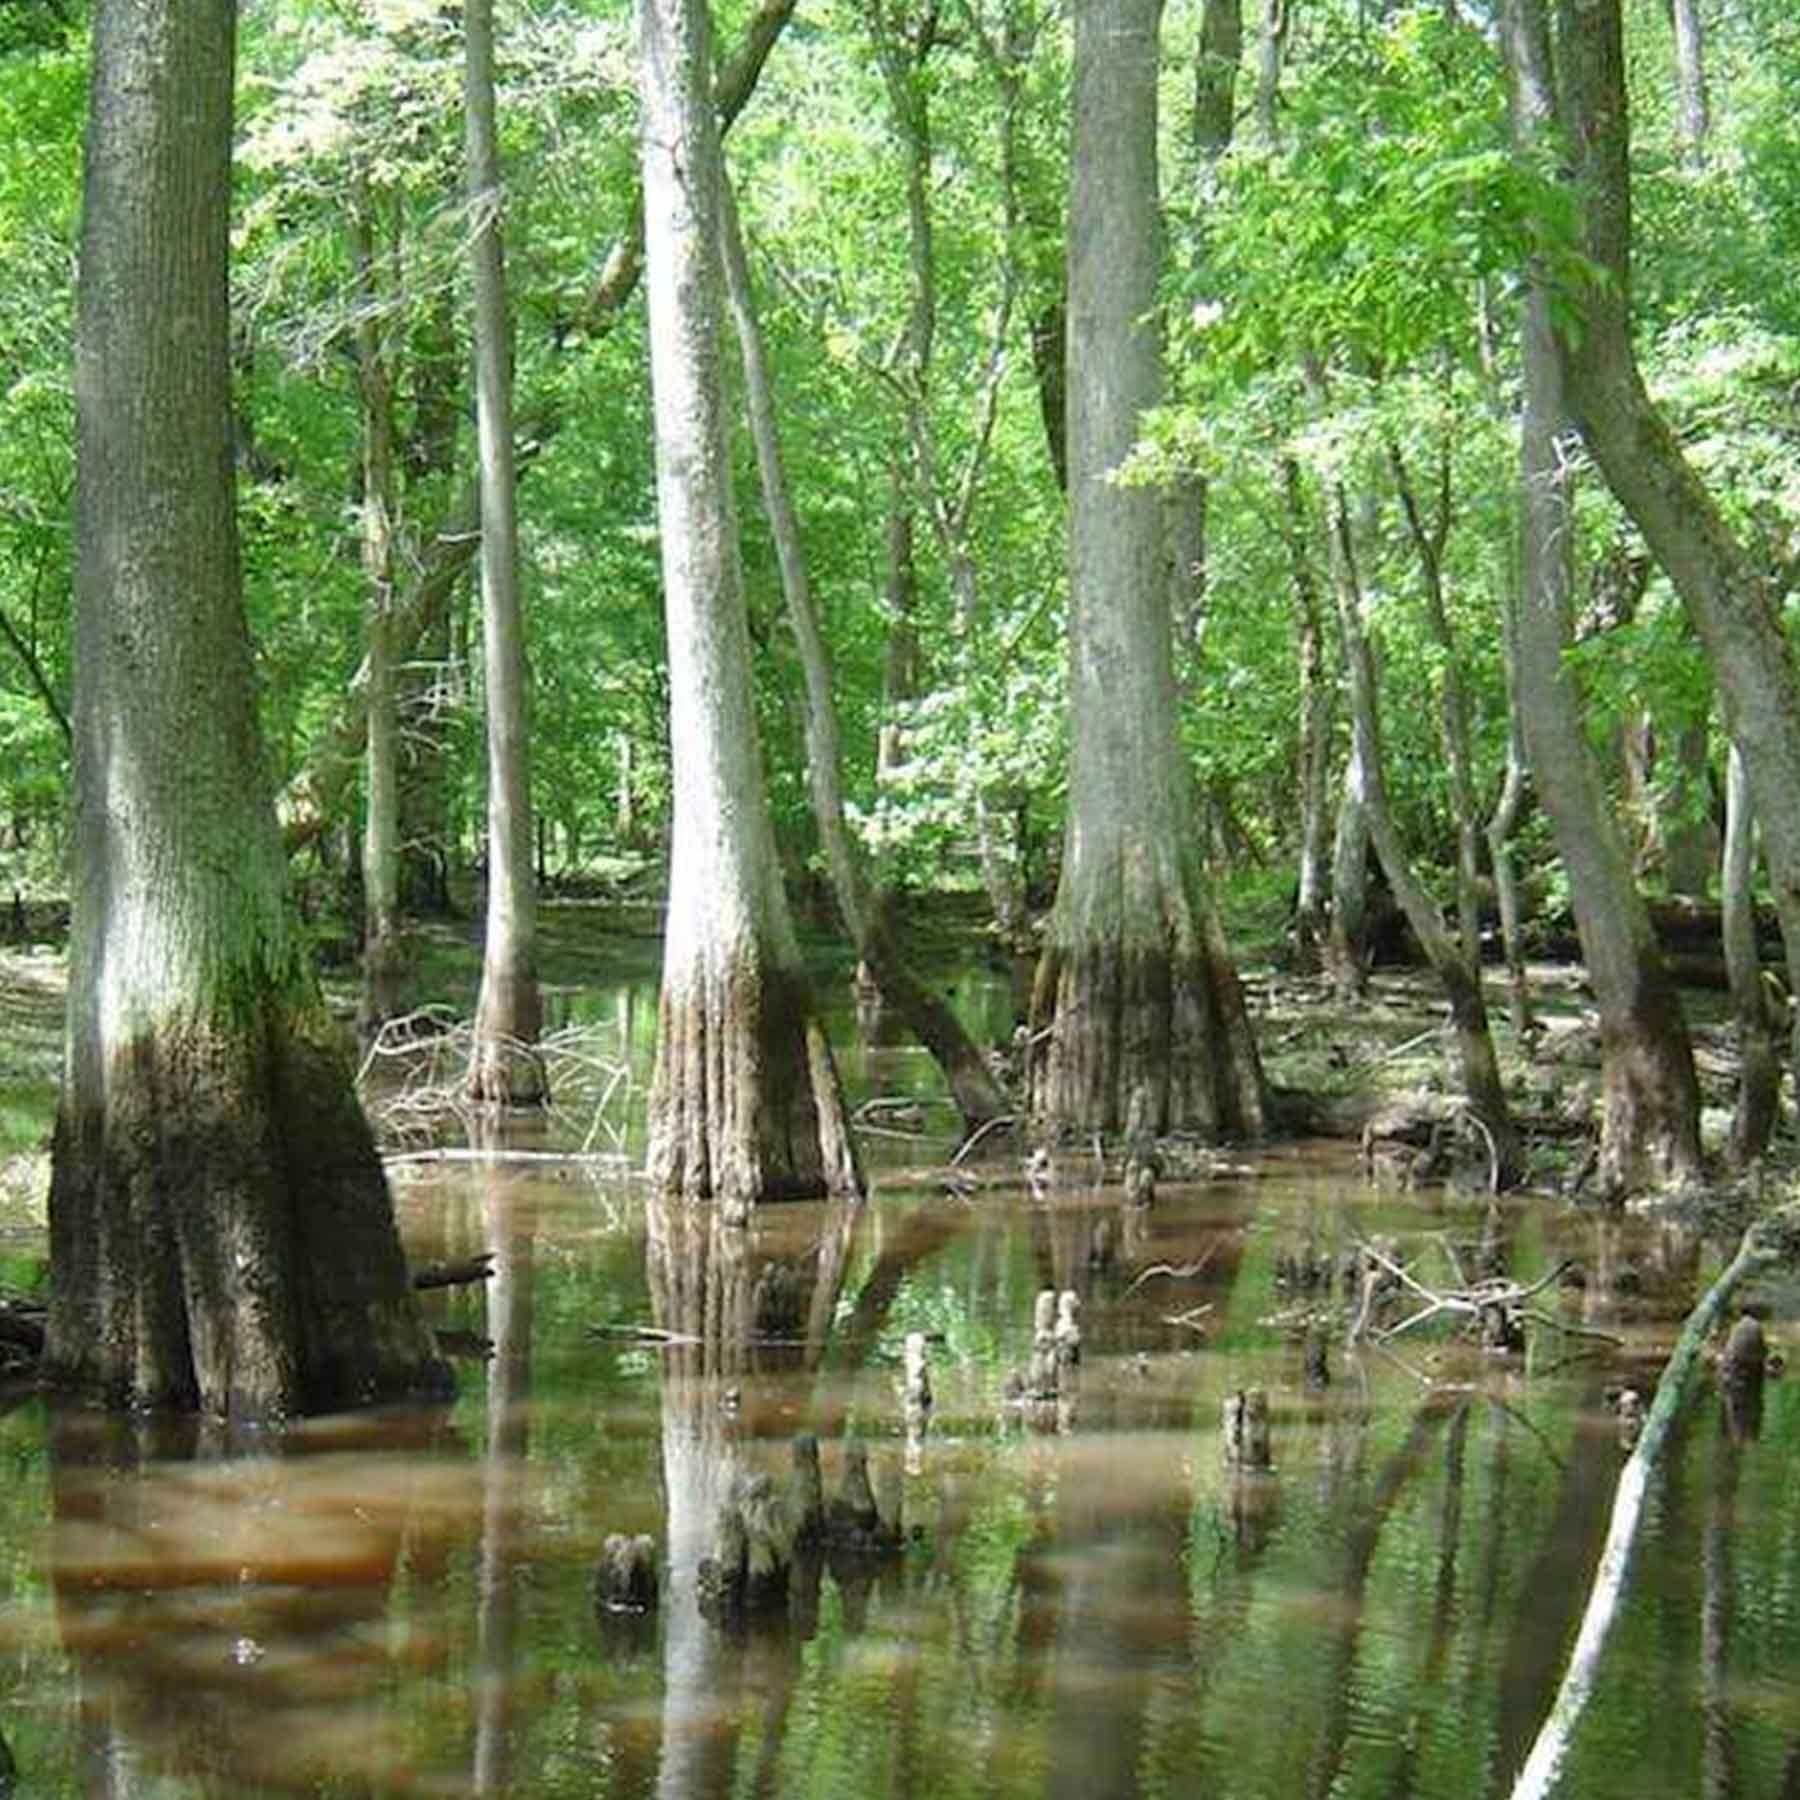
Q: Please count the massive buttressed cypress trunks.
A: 3